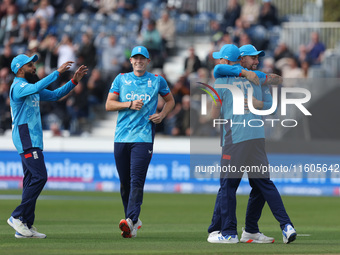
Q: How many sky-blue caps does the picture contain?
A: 4